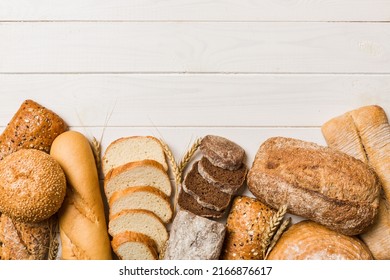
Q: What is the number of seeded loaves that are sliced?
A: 0